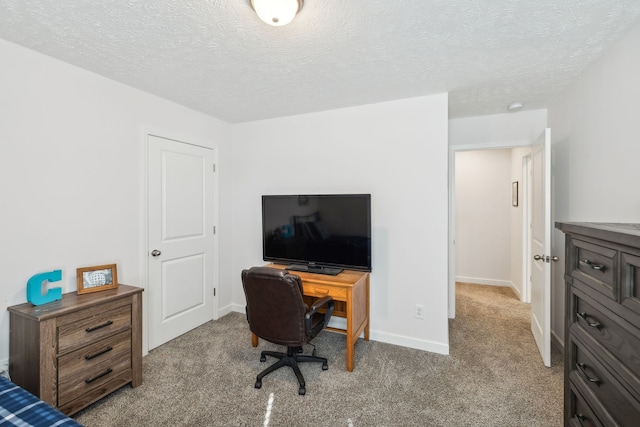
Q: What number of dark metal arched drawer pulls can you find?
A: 4